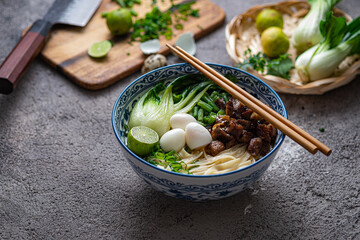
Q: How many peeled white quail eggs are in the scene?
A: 3